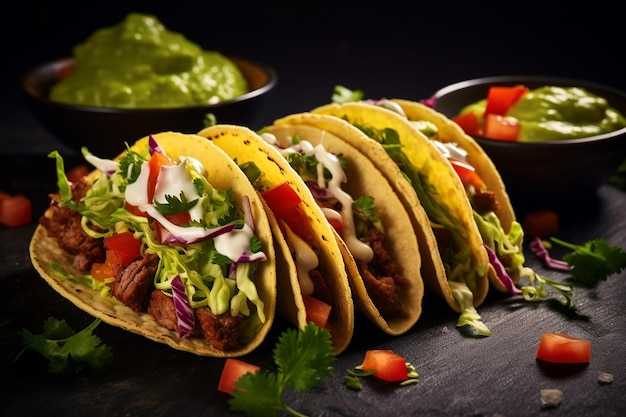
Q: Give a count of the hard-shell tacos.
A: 5